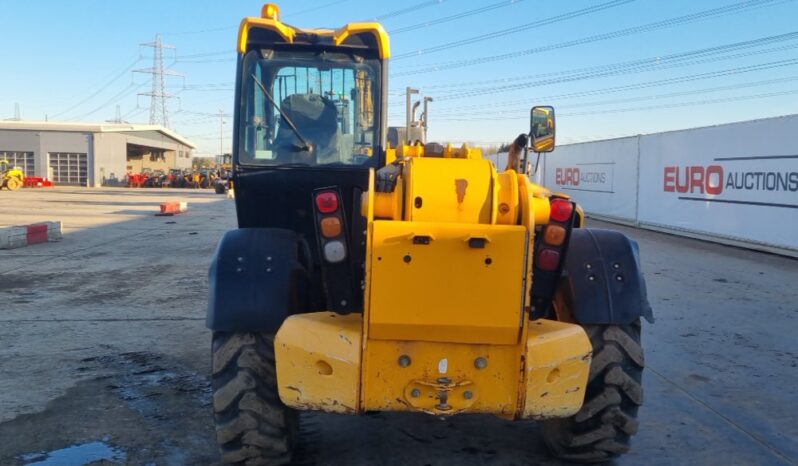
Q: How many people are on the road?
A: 0